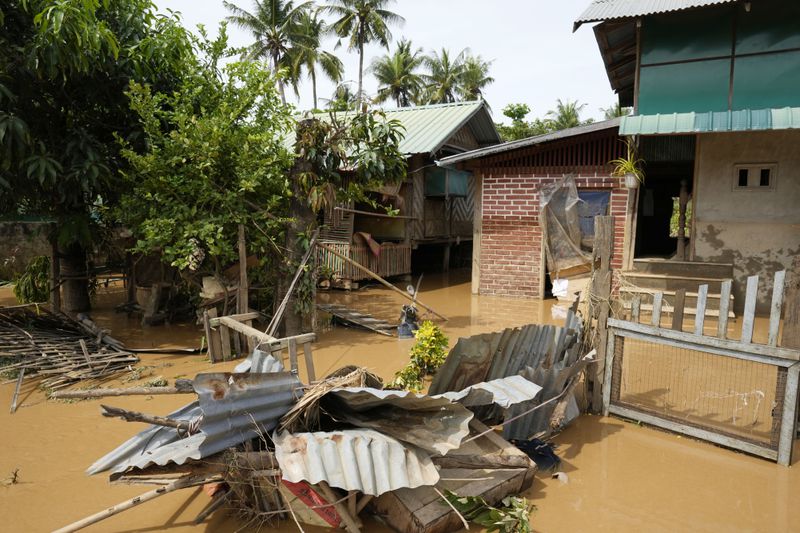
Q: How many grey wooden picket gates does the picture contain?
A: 1